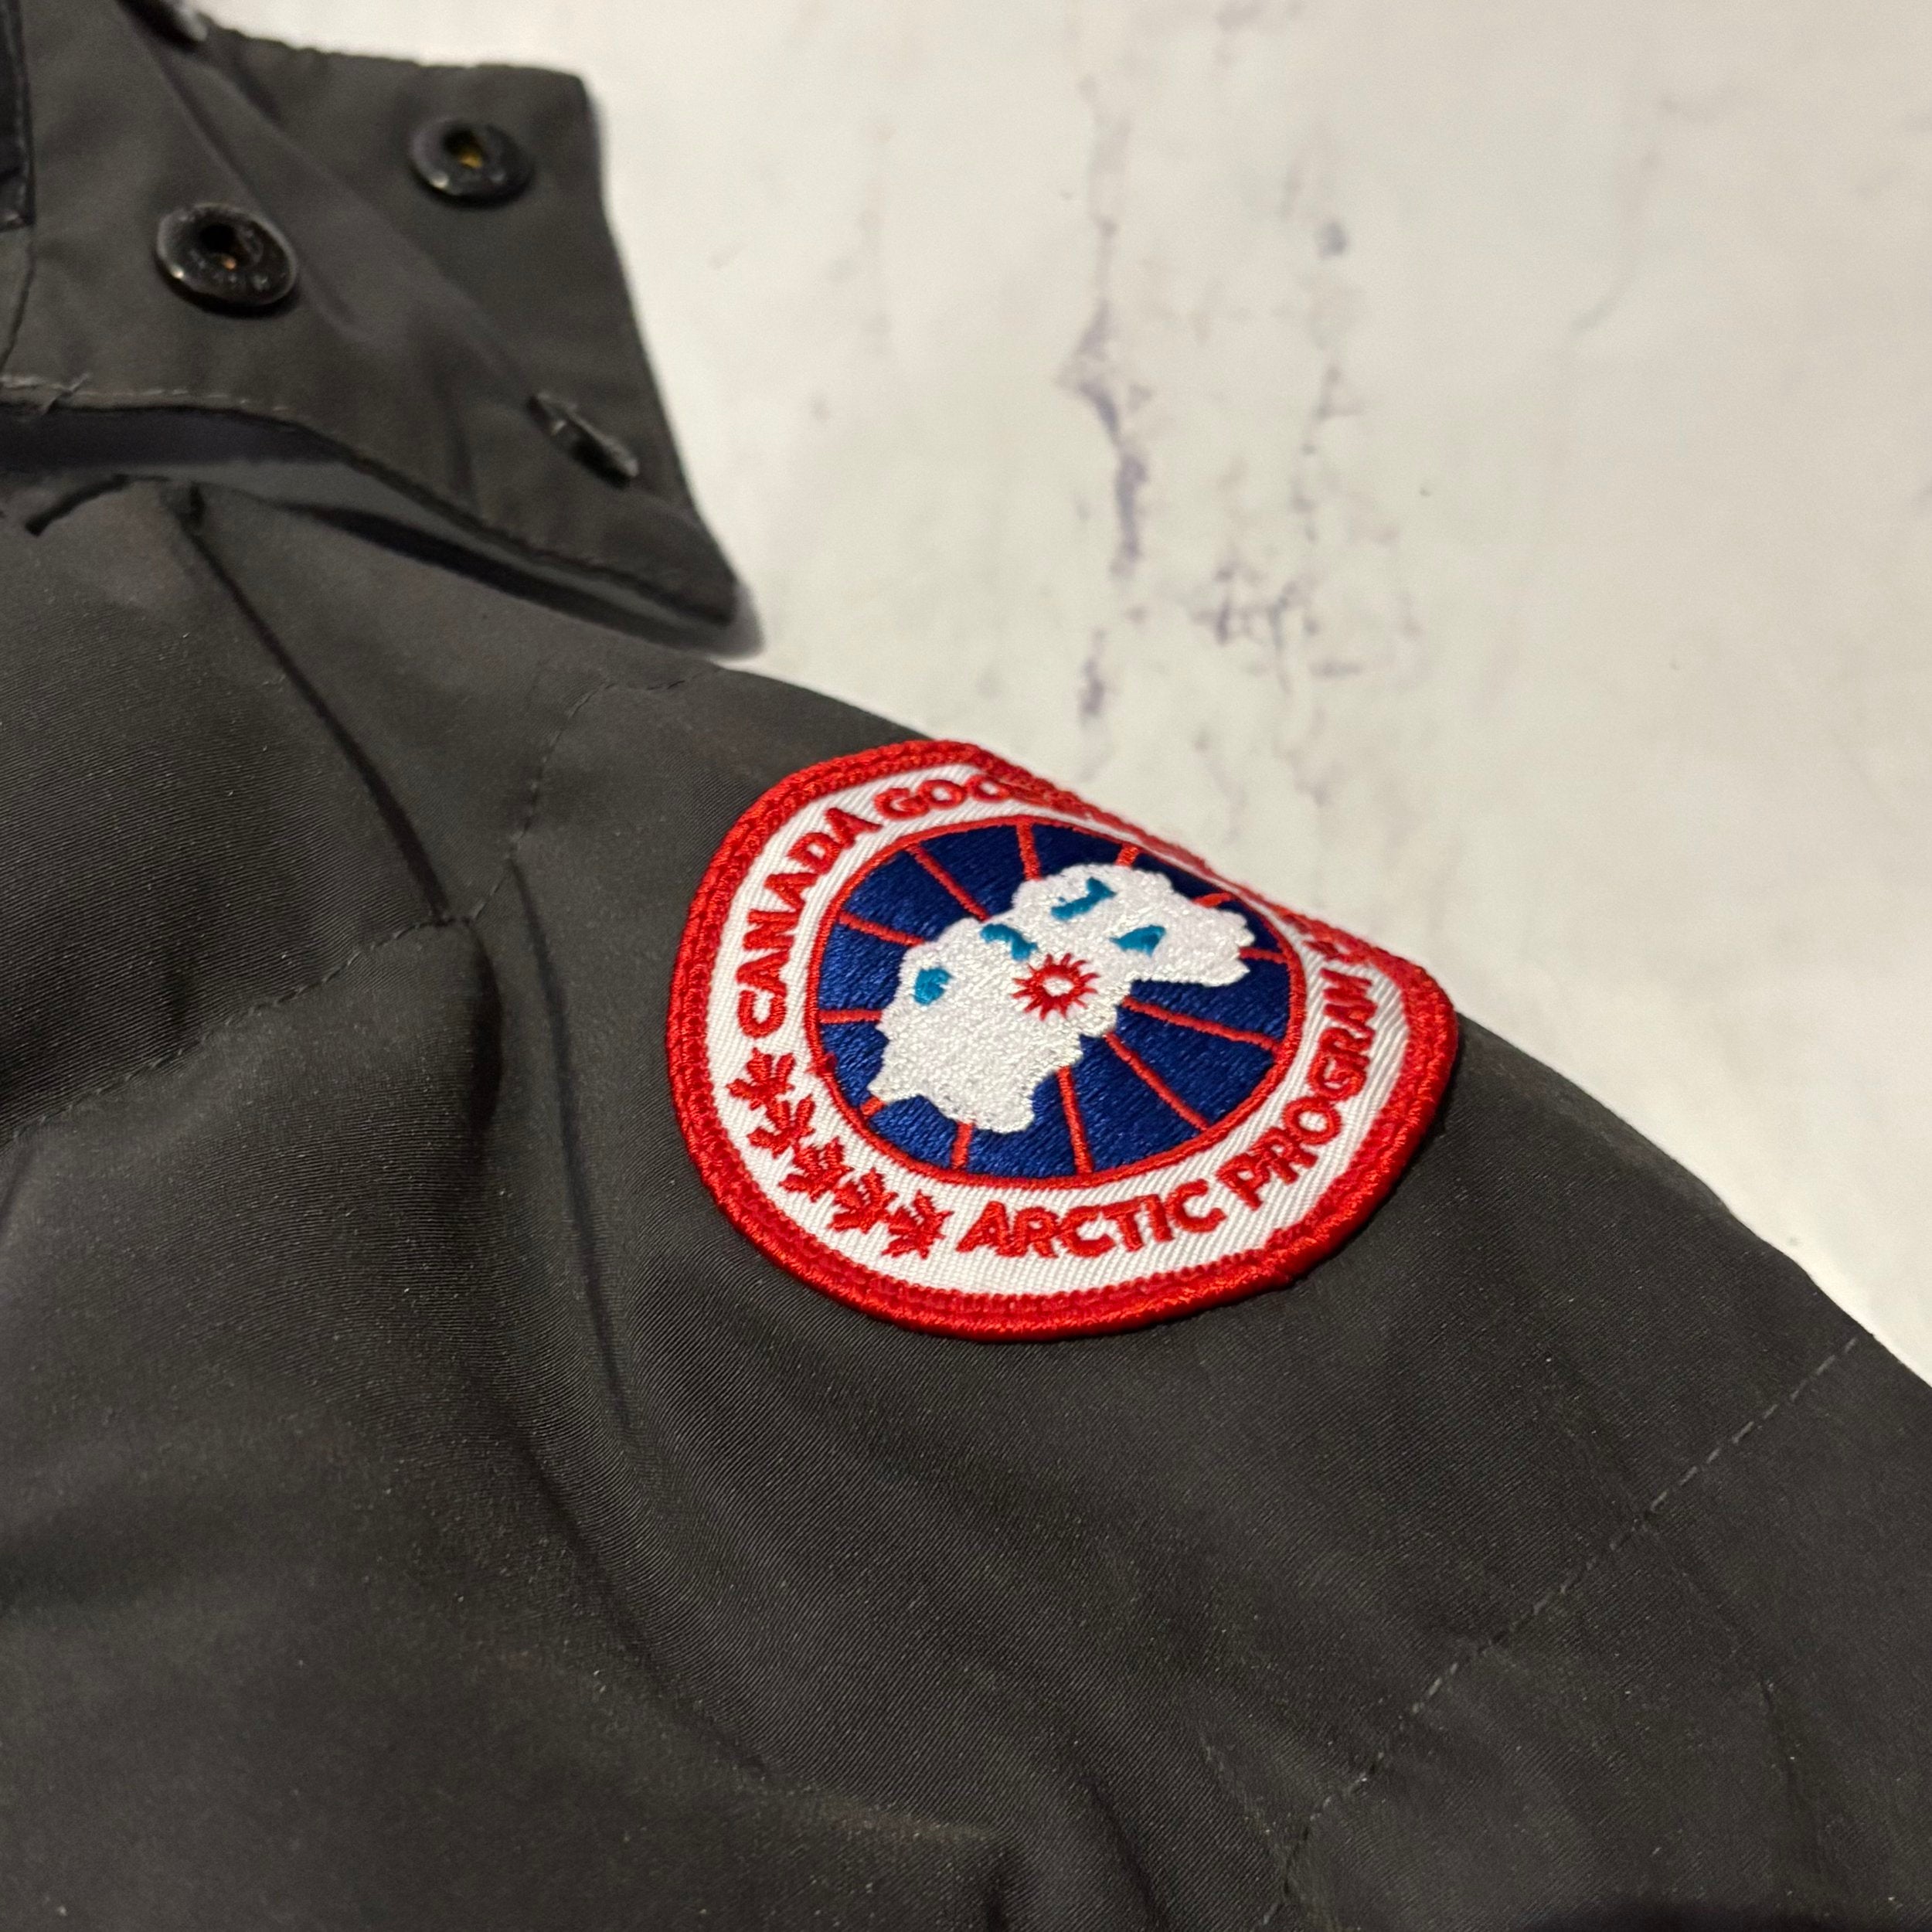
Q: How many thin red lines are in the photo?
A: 12